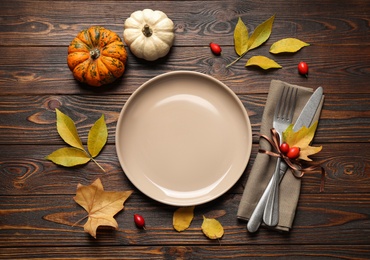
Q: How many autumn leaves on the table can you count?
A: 11